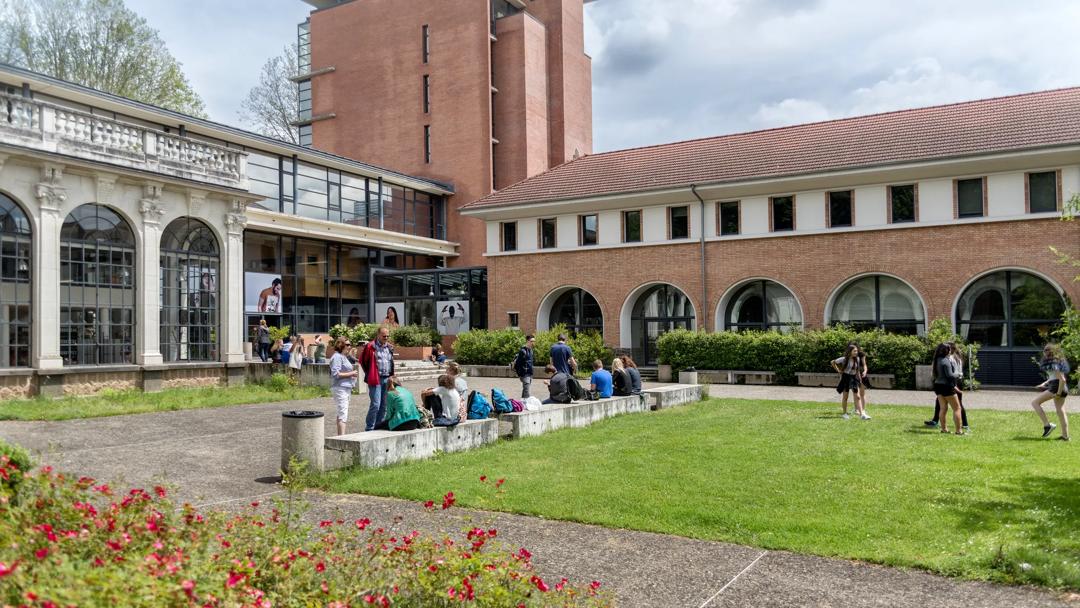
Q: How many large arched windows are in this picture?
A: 8